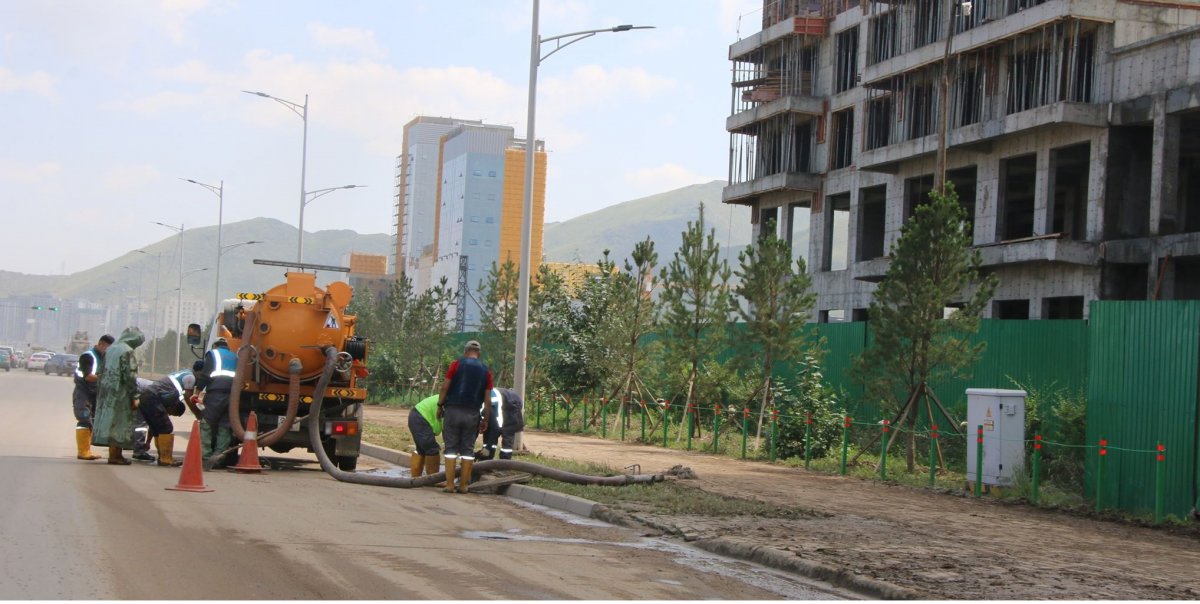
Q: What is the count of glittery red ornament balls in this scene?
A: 0